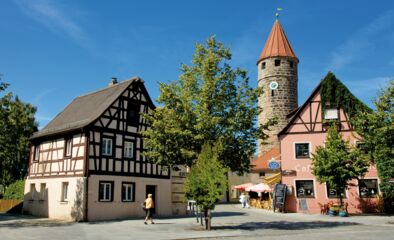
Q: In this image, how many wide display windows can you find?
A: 3